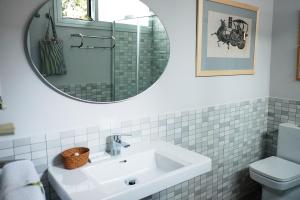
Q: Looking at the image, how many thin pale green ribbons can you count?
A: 1